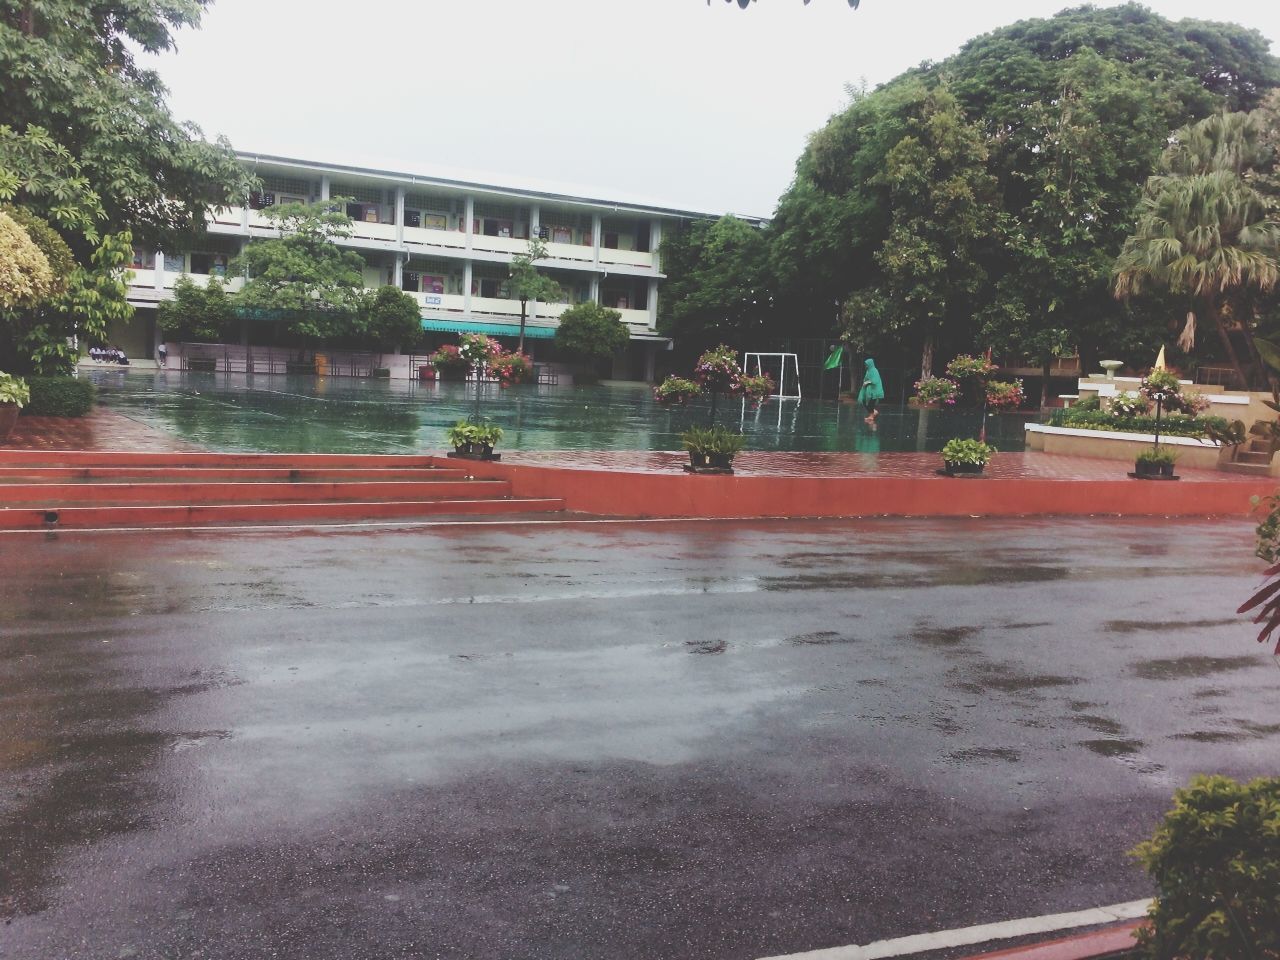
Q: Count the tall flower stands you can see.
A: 4